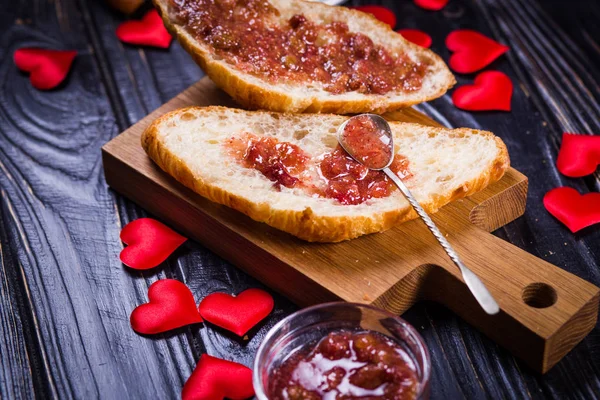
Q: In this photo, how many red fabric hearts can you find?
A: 13